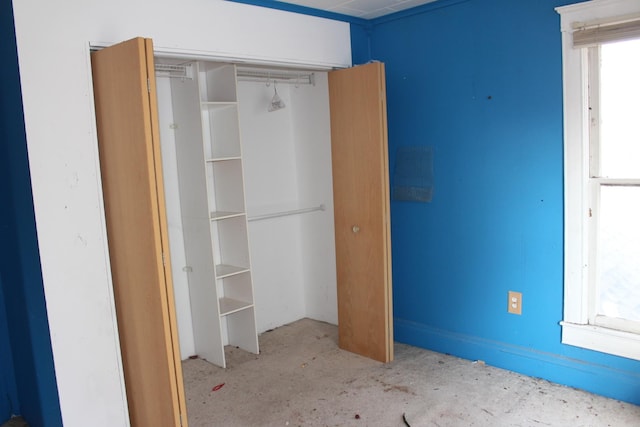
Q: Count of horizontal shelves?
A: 5